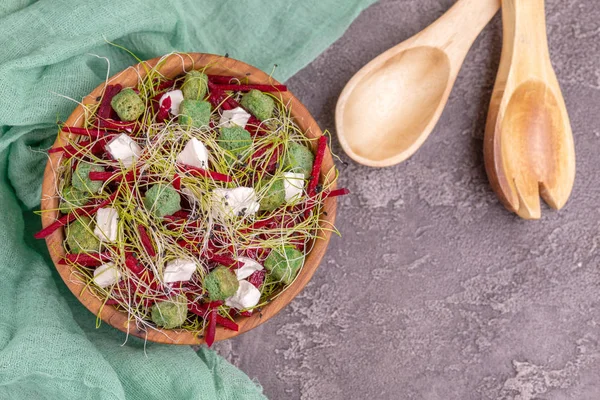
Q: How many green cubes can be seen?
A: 14